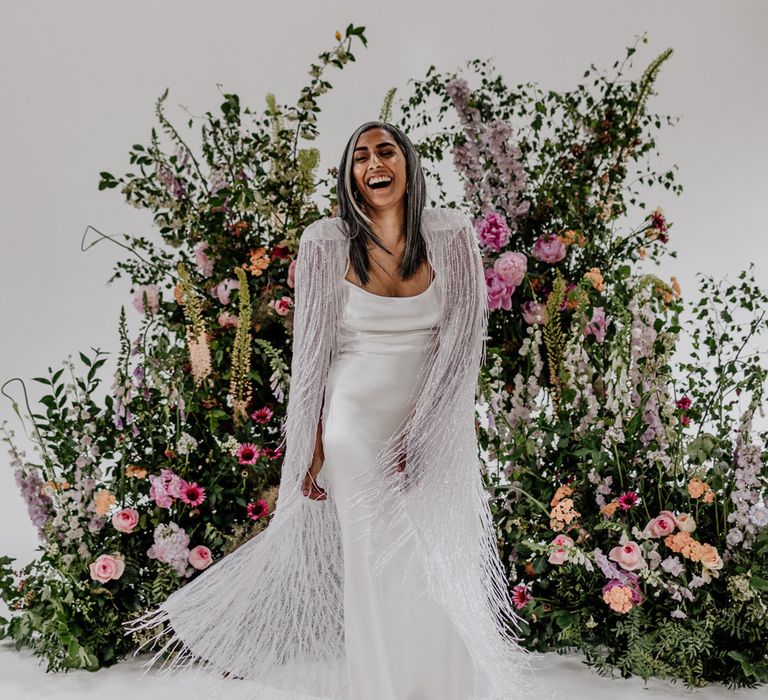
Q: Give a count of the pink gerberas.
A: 7